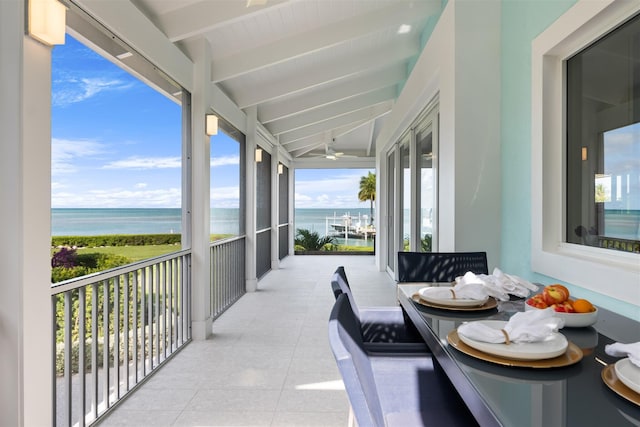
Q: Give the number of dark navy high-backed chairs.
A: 3